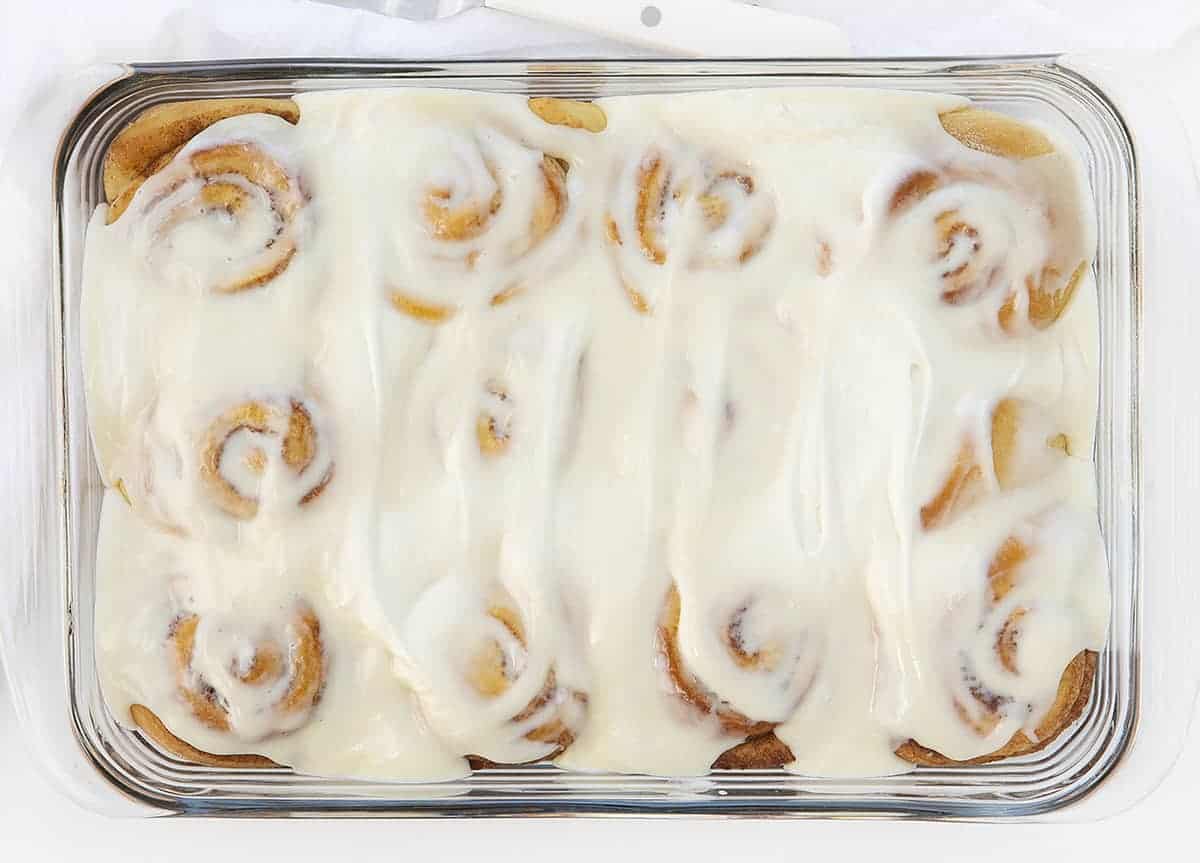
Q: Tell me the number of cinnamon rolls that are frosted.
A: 12